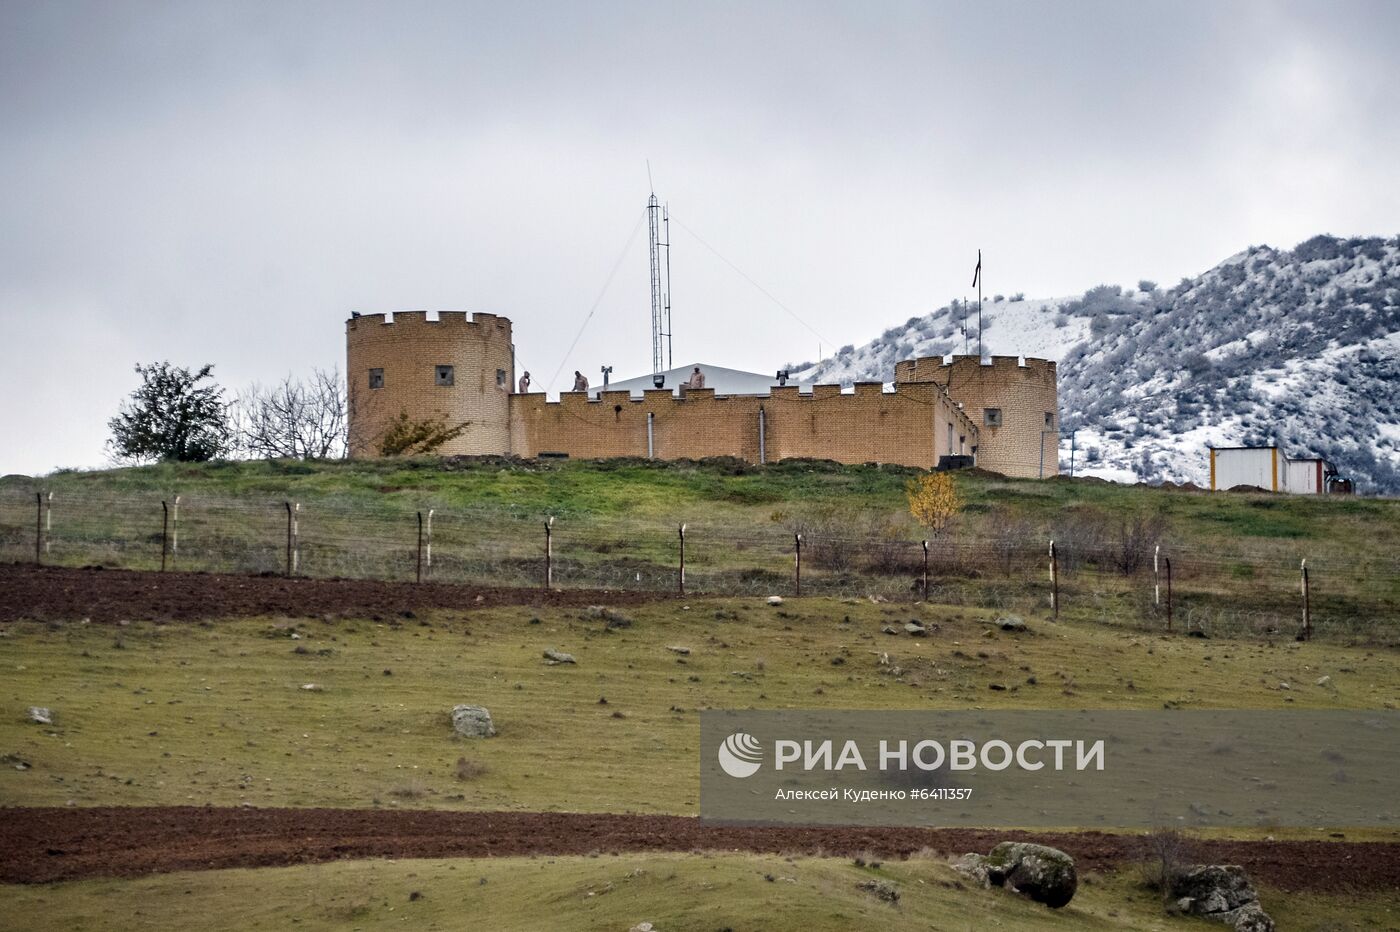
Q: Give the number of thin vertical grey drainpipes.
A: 2